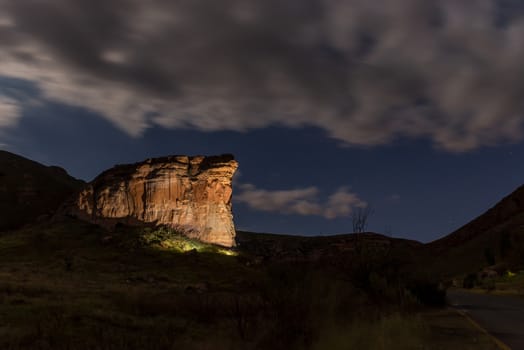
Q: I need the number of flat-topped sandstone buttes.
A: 1